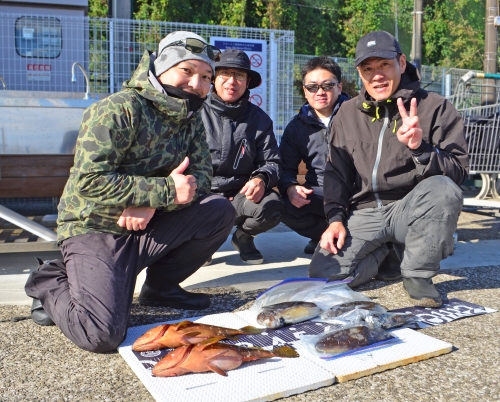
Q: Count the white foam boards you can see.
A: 2